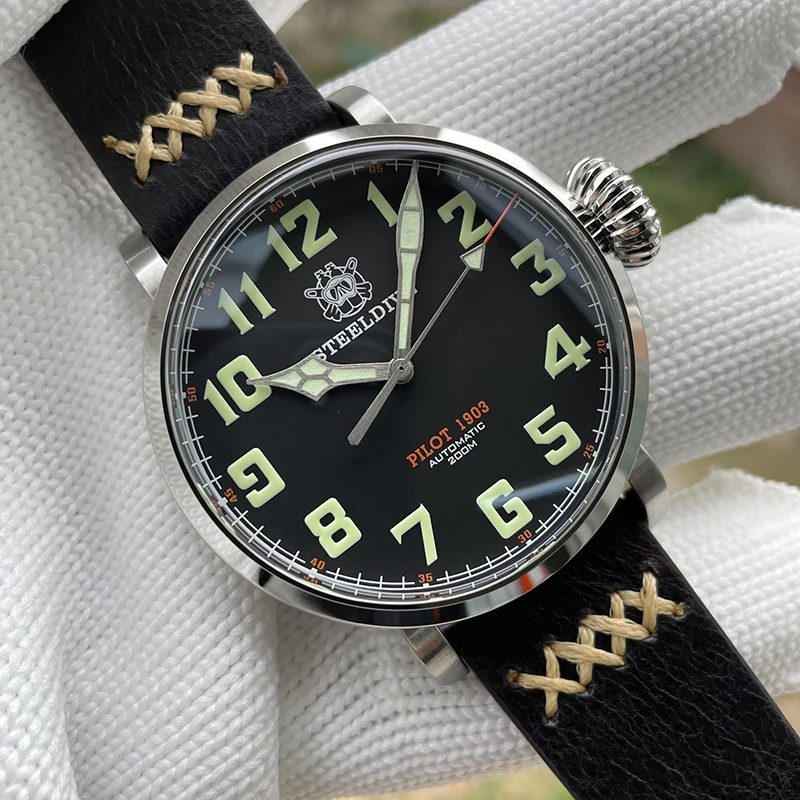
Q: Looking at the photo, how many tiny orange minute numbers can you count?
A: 12